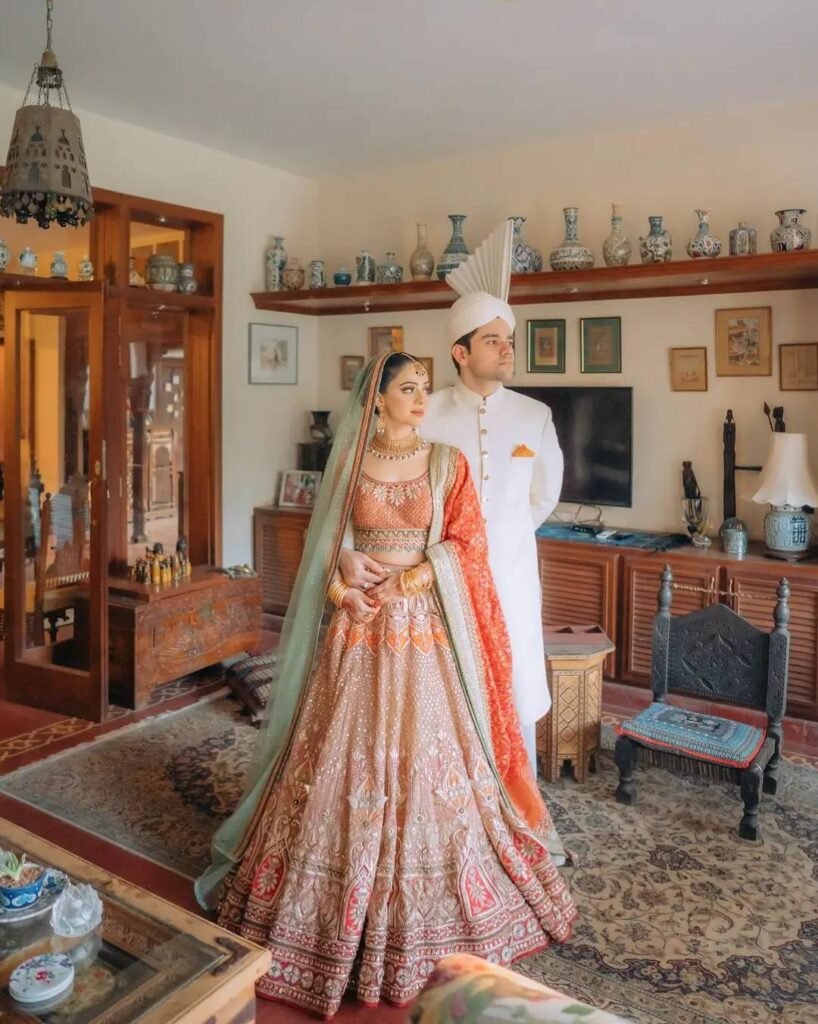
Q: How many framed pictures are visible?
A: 10